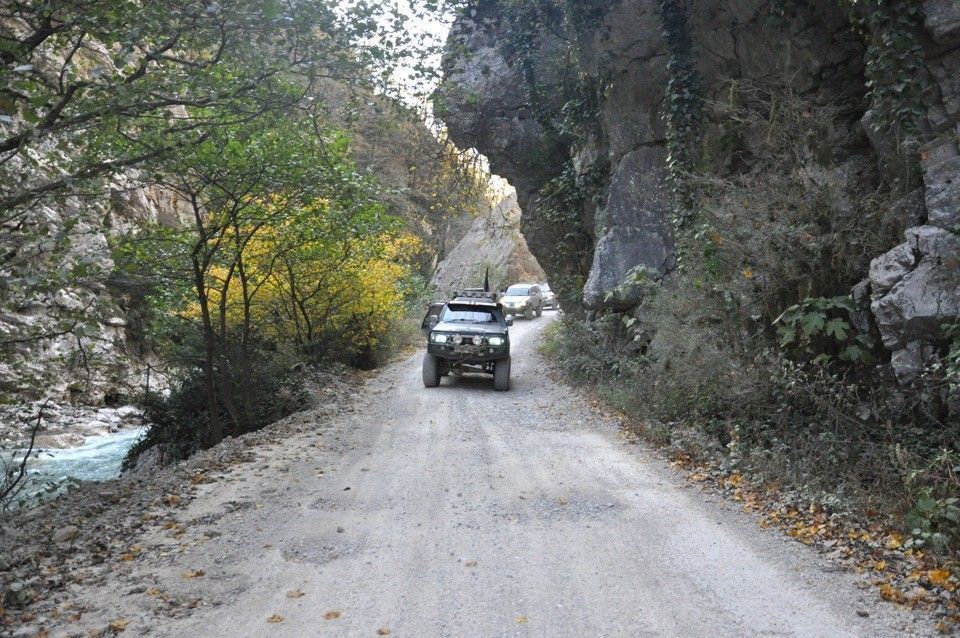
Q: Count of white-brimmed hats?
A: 0